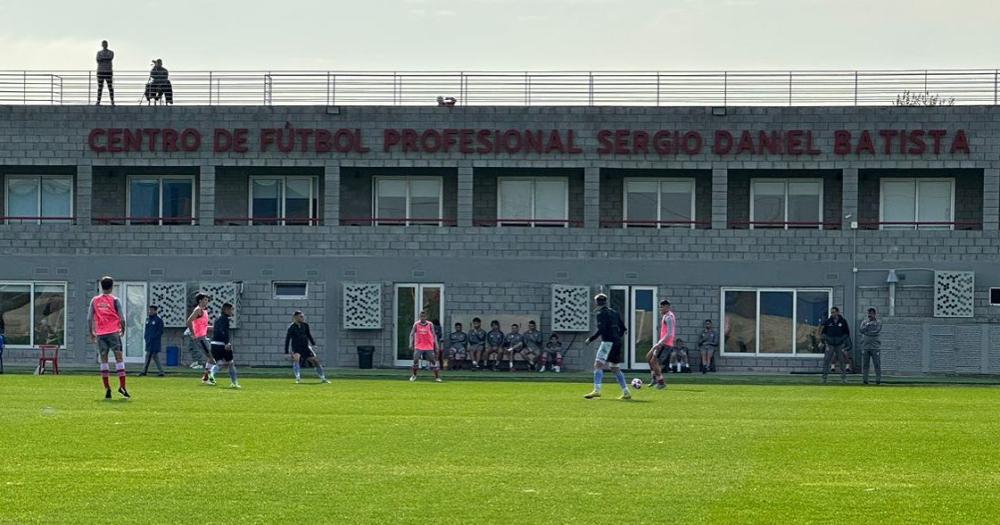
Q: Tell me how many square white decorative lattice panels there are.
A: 5